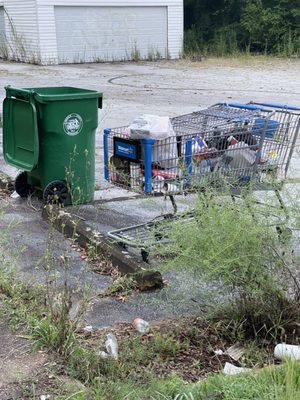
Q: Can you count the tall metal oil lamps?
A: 0